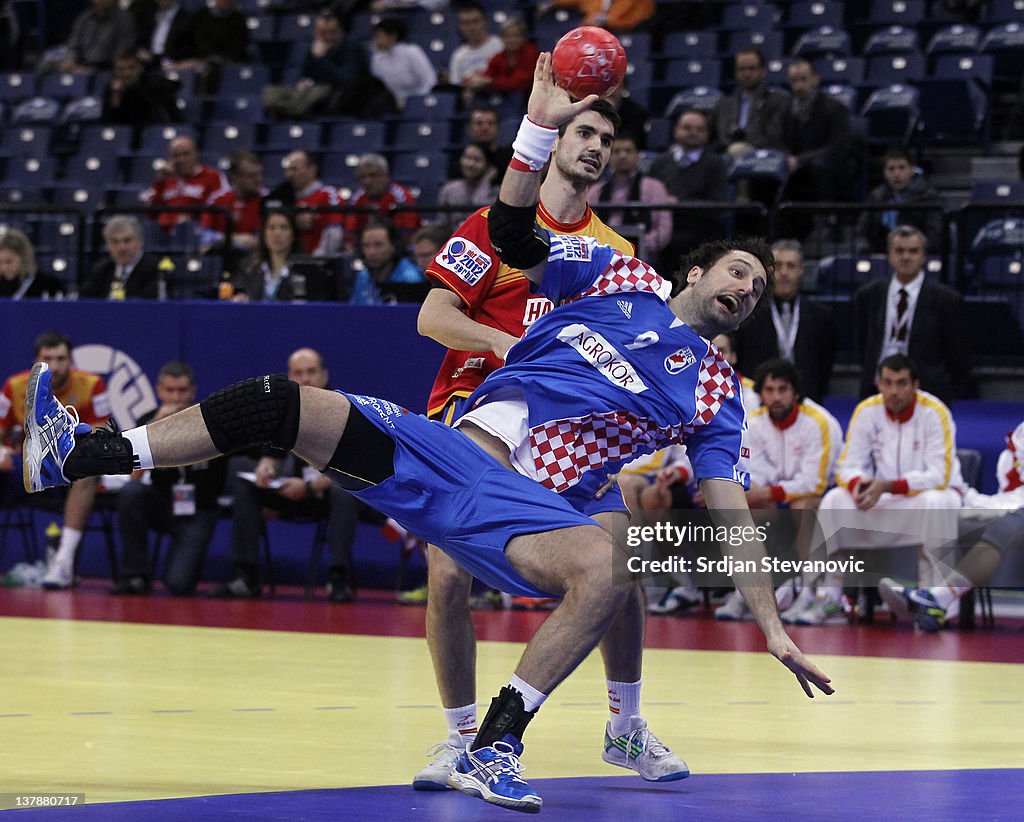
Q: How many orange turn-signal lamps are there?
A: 0